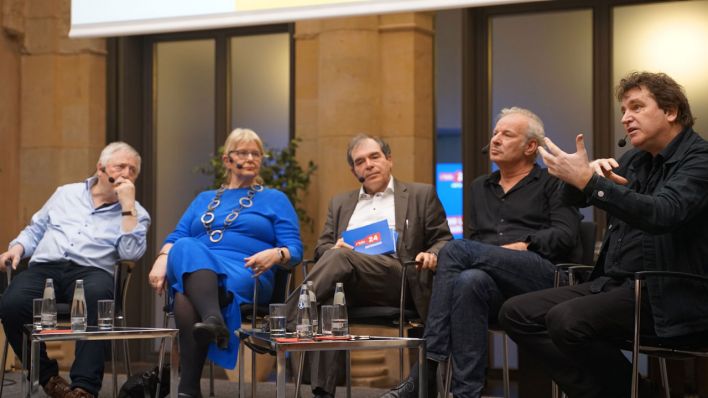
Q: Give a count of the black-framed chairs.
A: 5